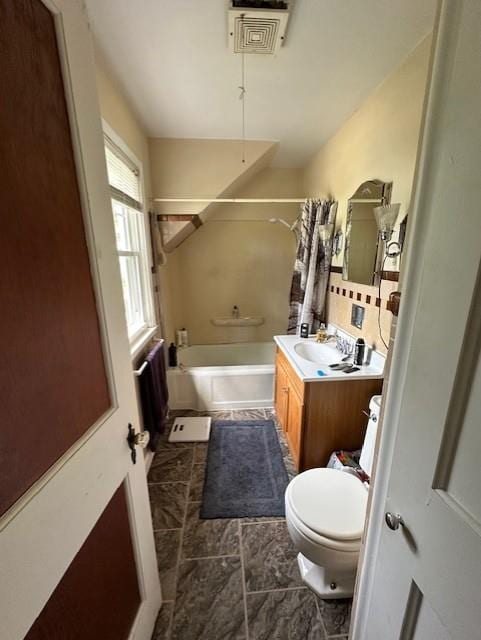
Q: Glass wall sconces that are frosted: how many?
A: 2